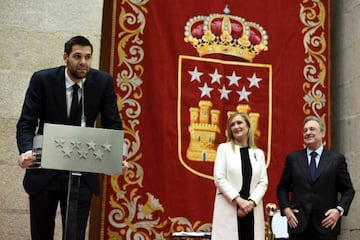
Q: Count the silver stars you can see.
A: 14